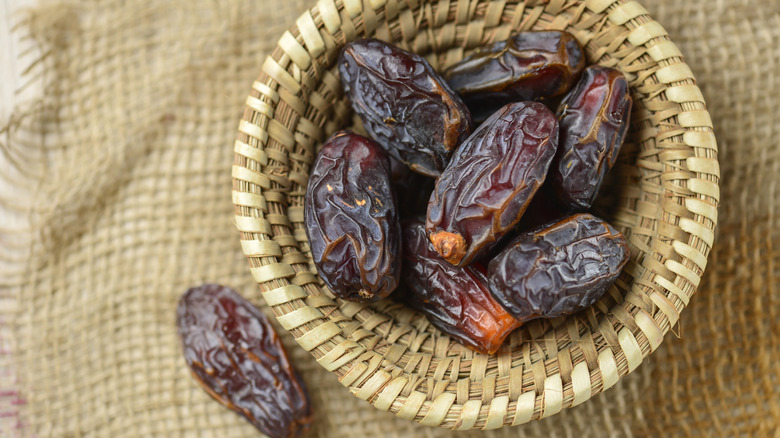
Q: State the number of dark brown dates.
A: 8